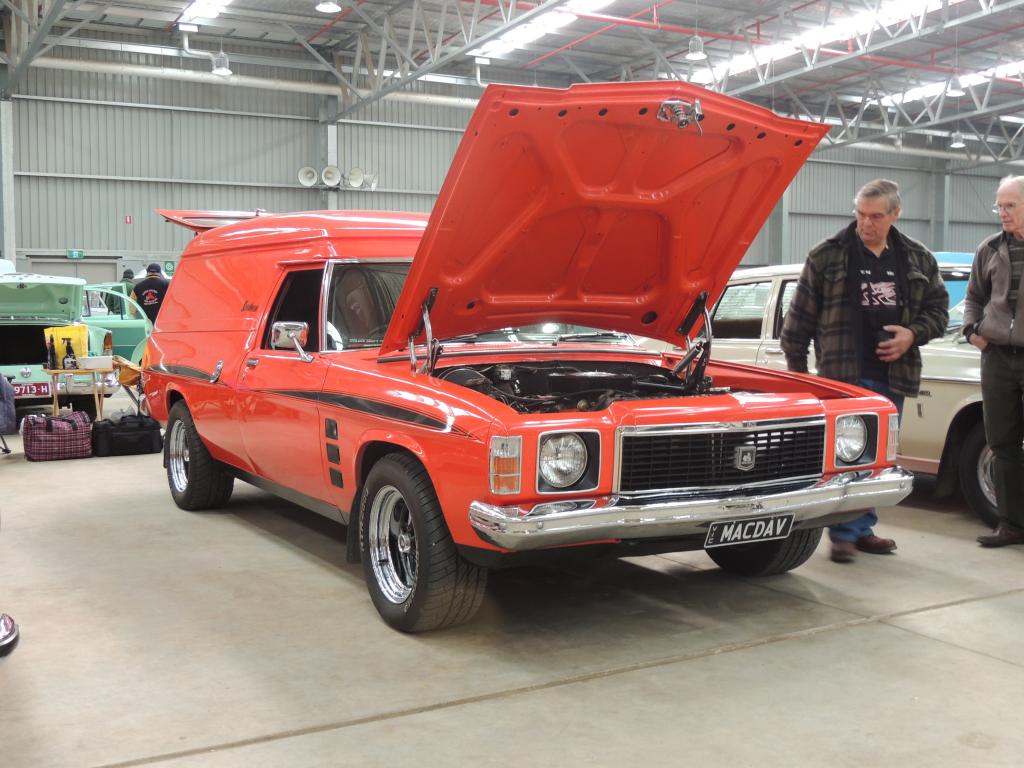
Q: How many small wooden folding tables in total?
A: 1